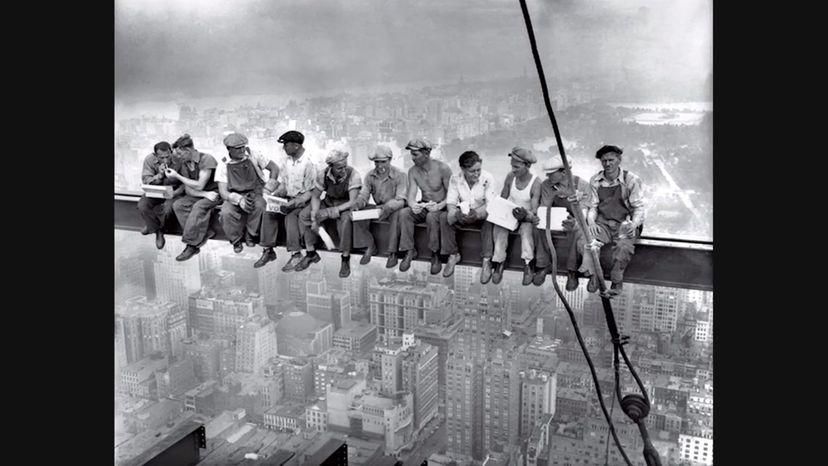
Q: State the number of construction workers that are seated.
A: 11